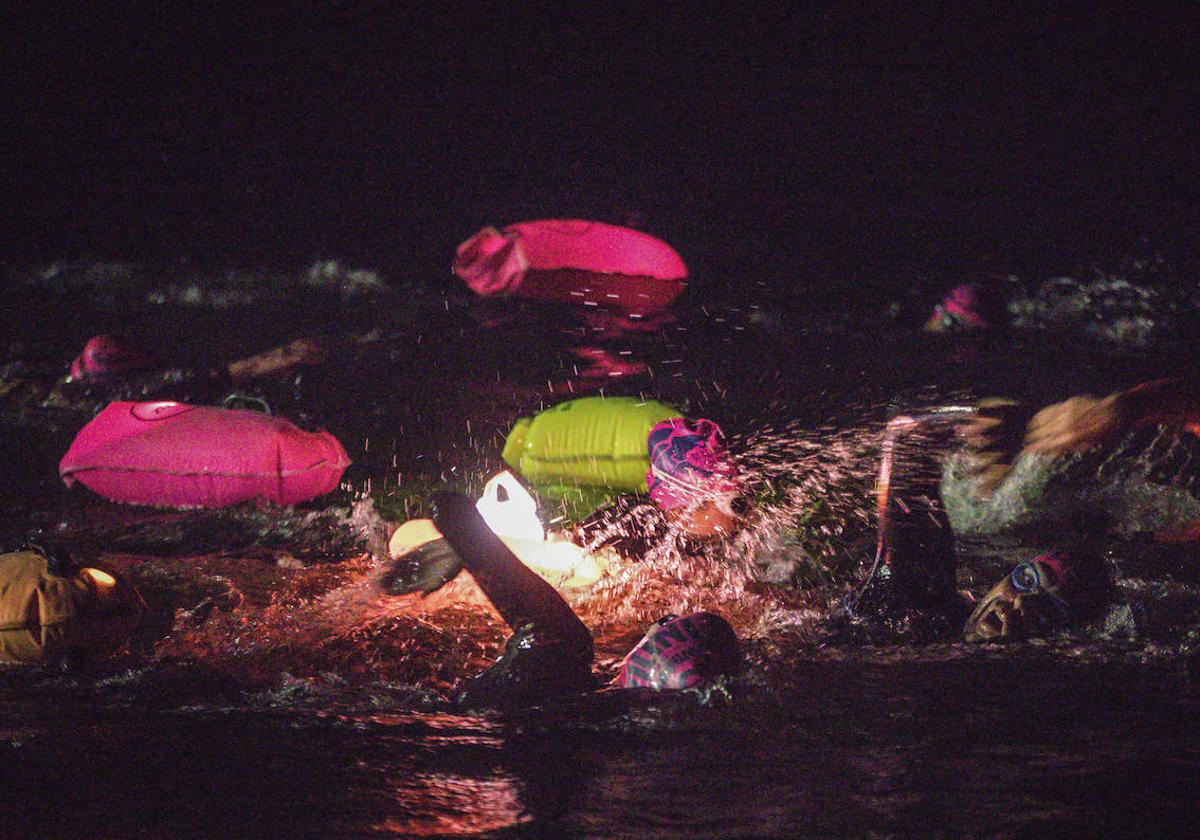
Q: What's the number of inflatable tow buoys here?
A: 5